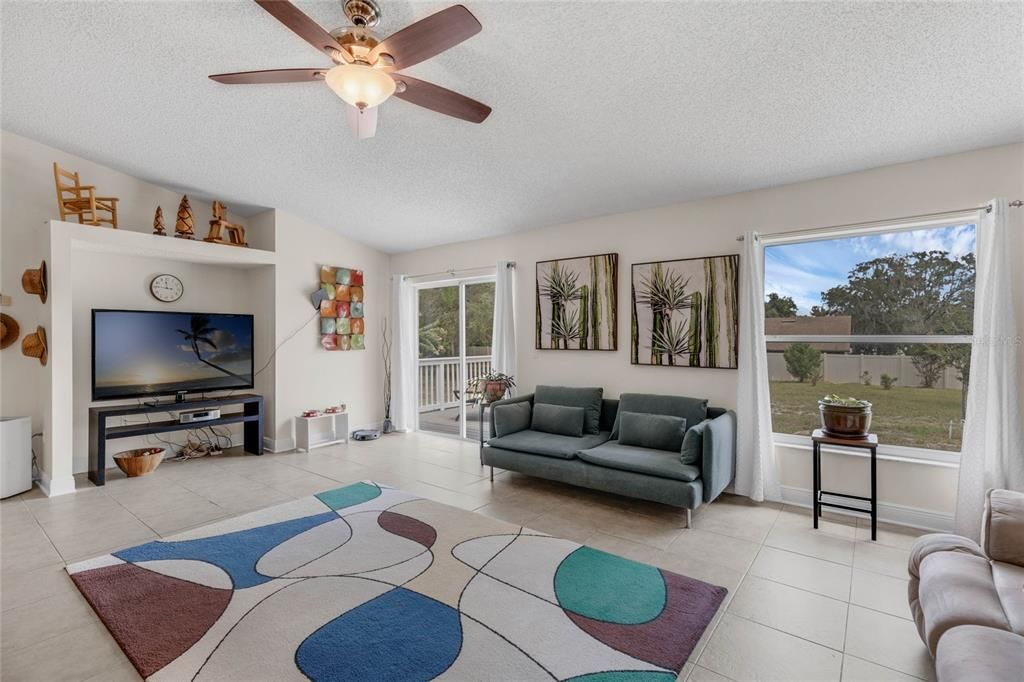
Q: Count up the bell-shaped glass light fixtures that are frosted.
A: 1